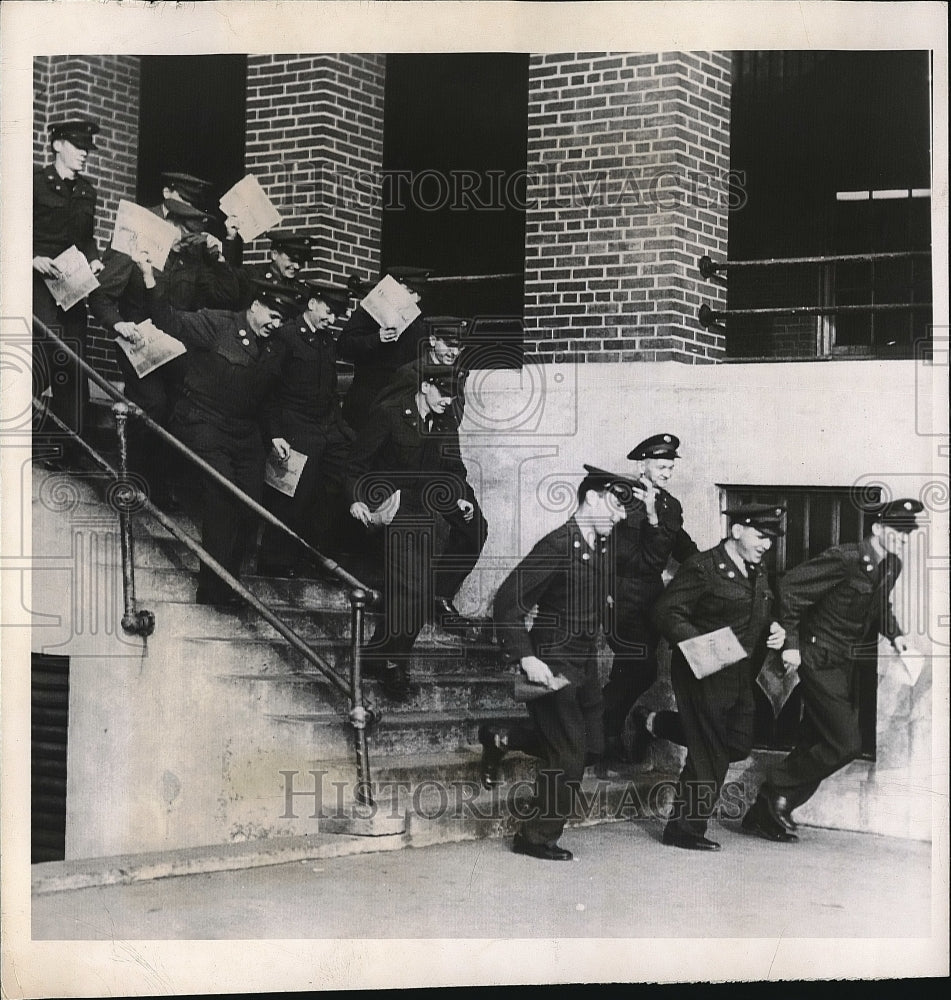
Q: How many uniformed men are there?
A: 13